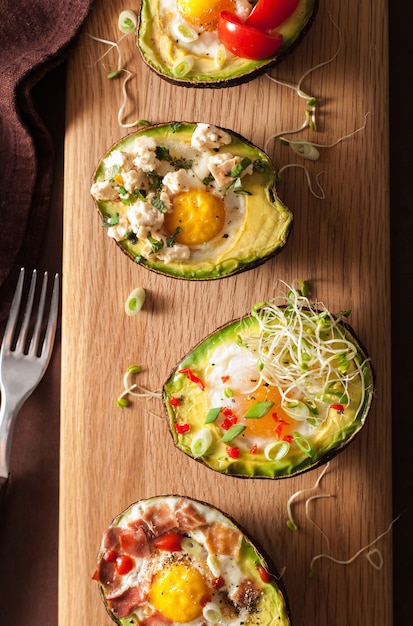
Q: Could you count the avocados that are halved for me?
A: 4